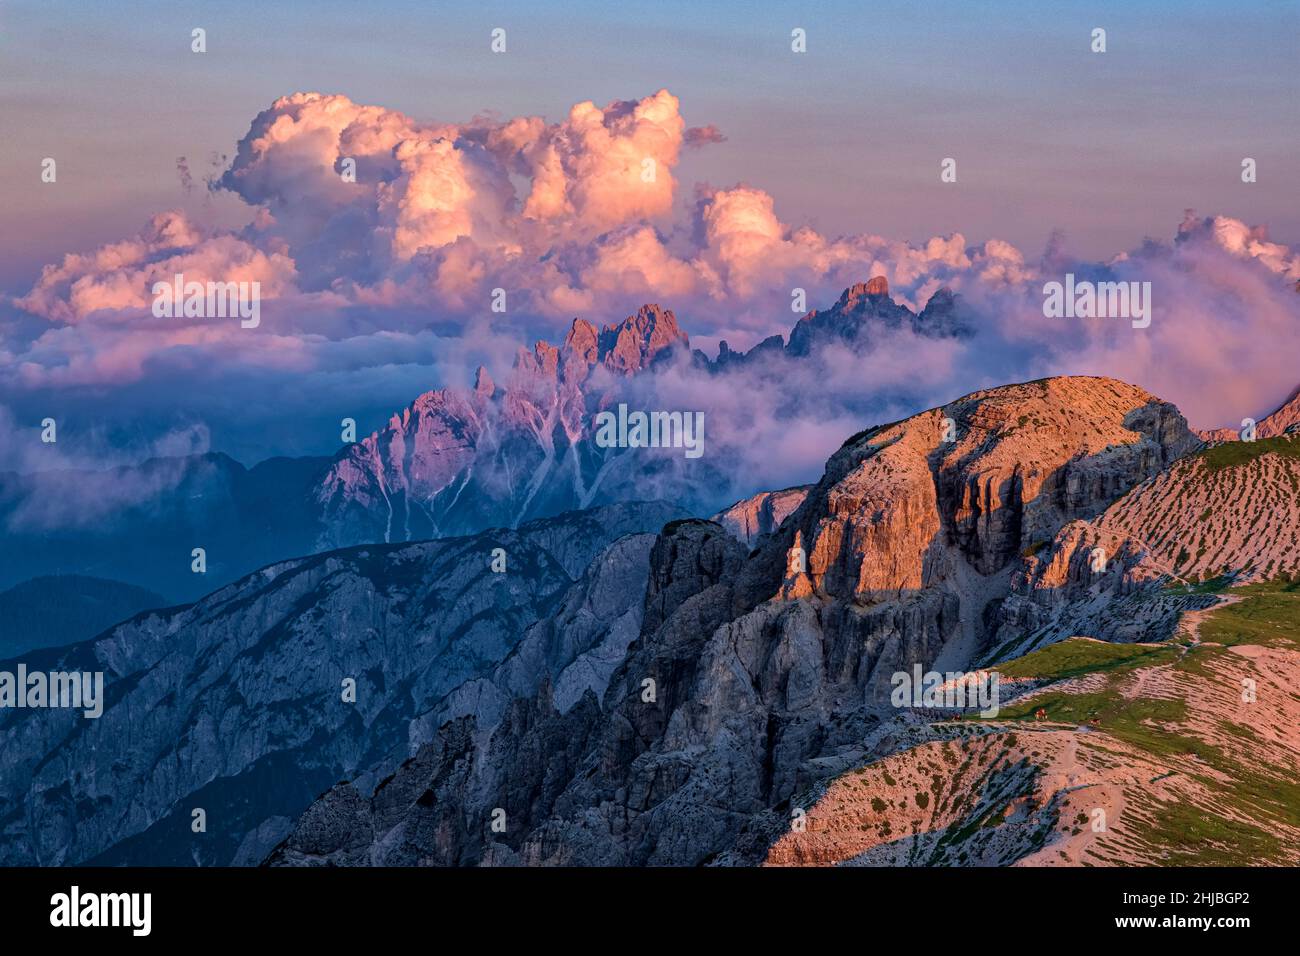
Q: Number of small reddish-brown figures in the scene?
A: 3